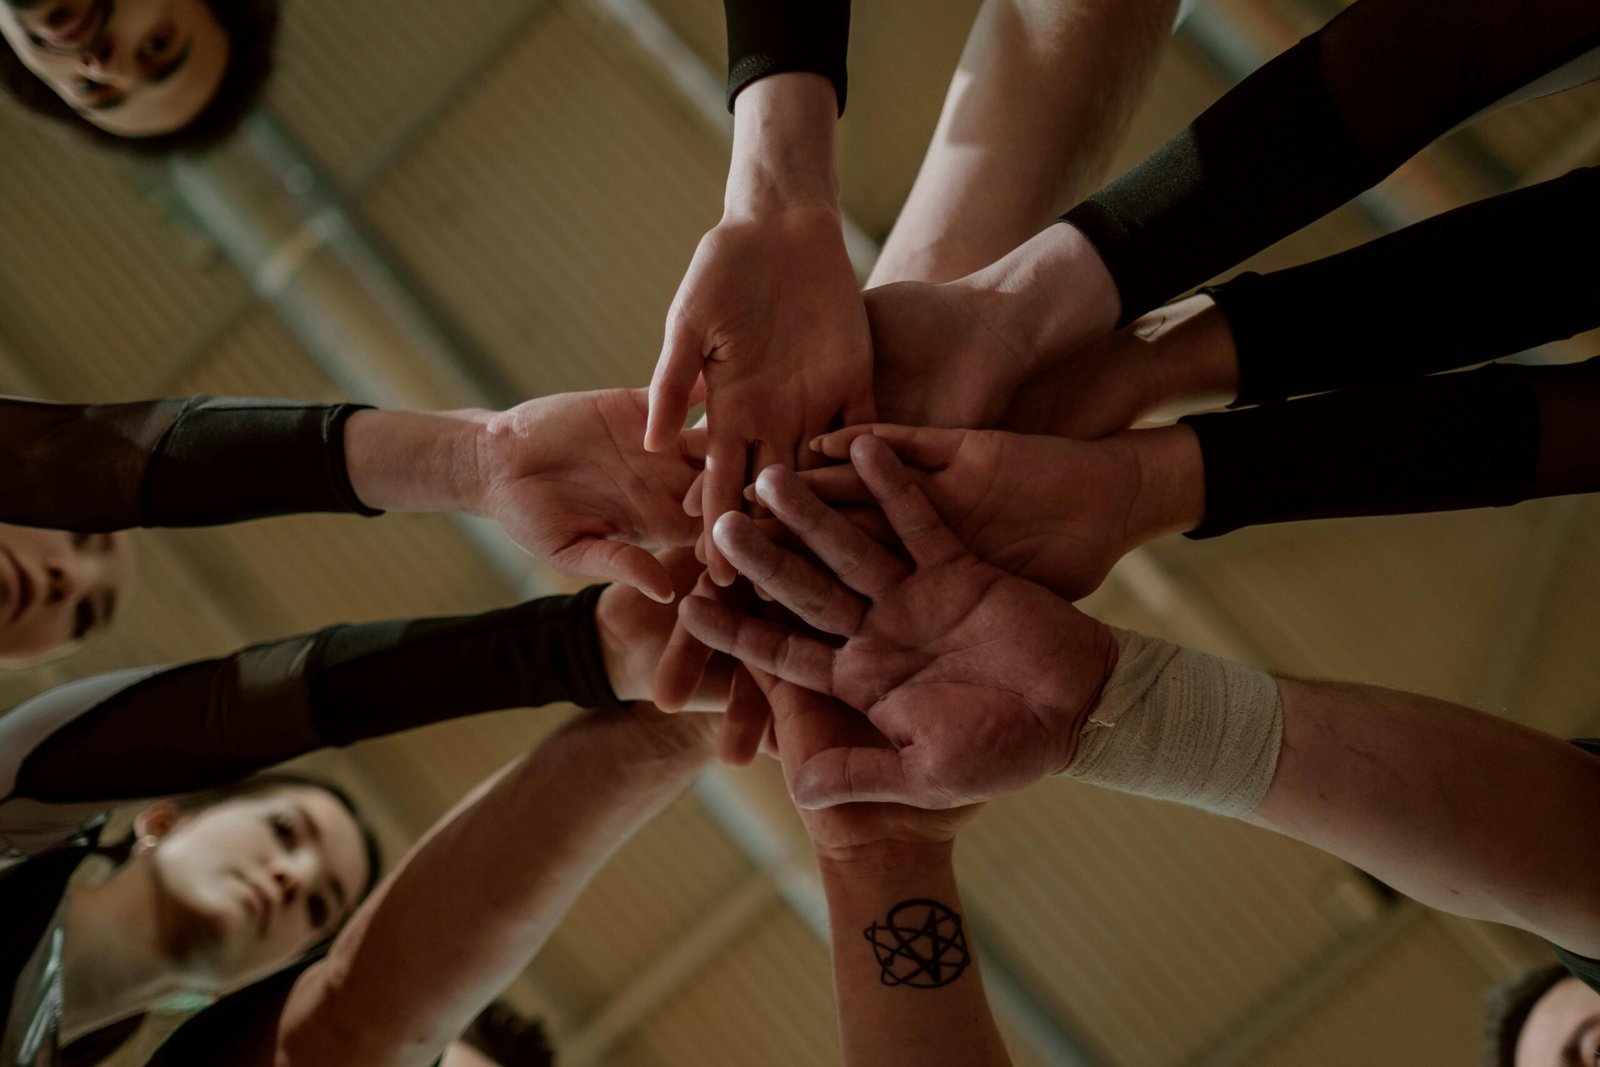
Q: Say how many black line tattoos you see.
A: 1